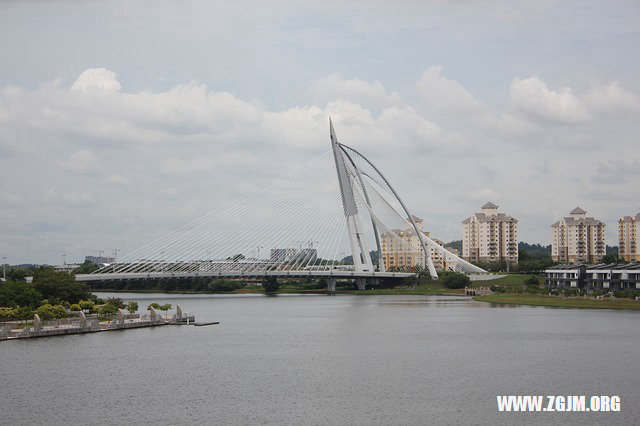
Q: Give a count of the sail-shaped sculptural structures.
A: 5